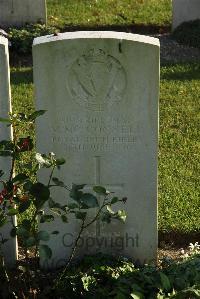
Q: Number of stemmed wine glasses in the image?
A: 0